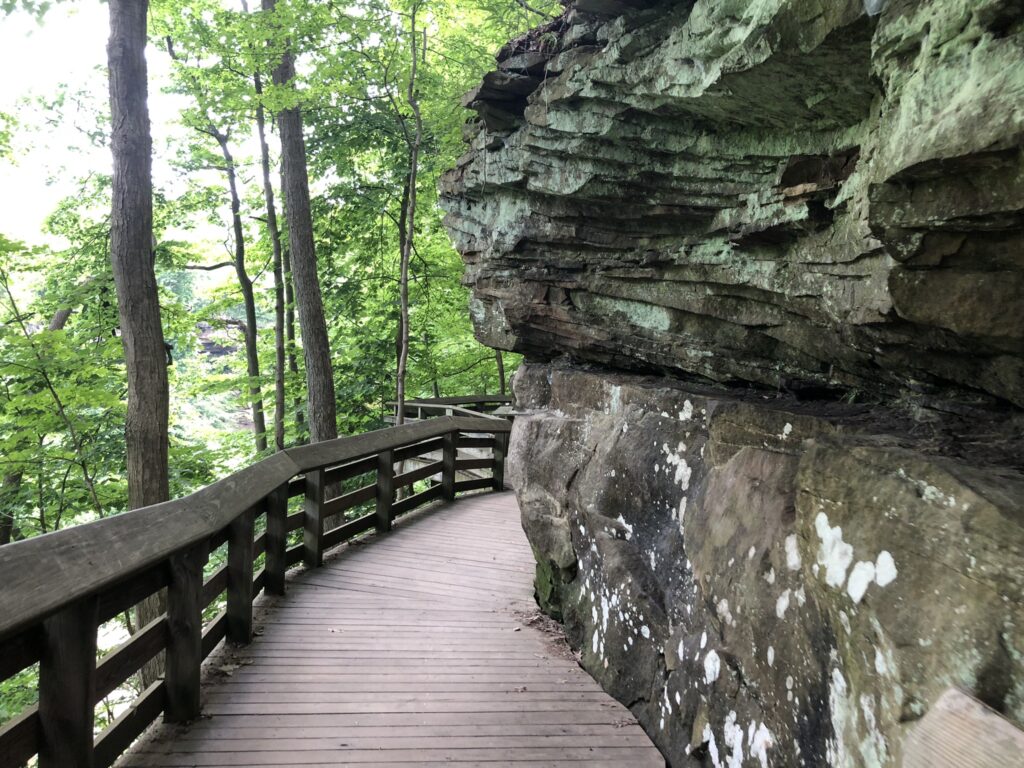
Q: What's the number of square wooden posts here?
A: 8